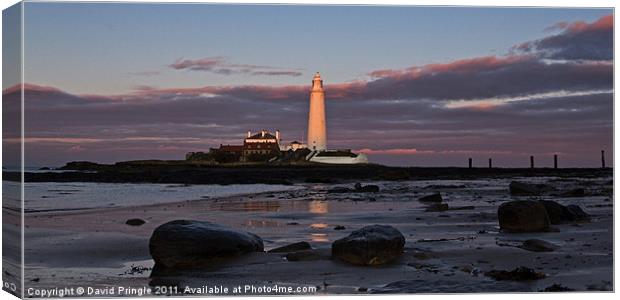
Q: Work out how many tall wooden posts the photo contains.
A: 5